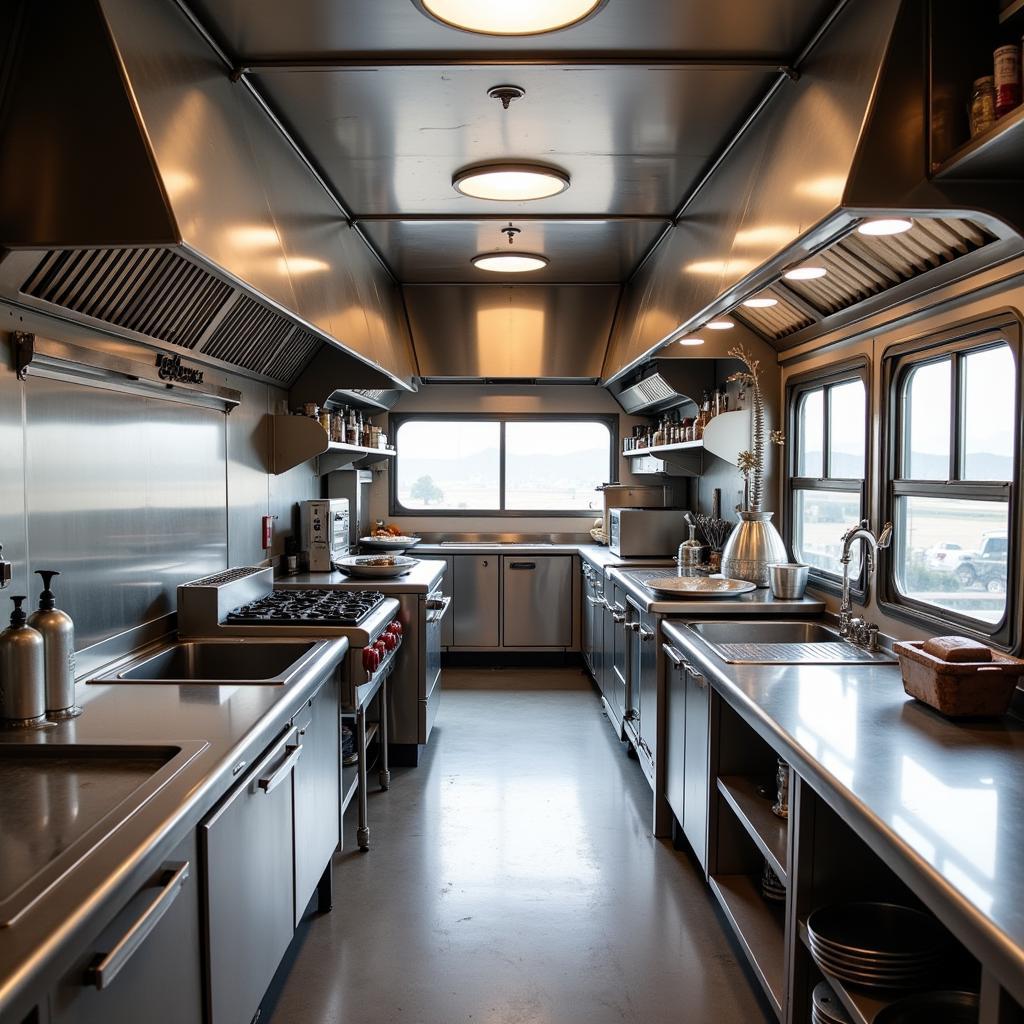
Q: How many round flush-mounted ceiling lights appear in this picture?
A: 3